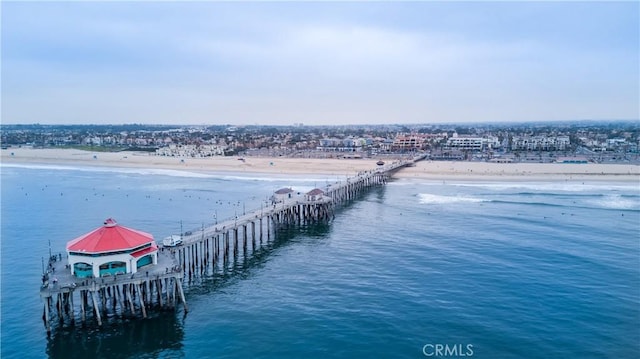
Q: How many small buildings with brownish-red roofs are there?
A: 2